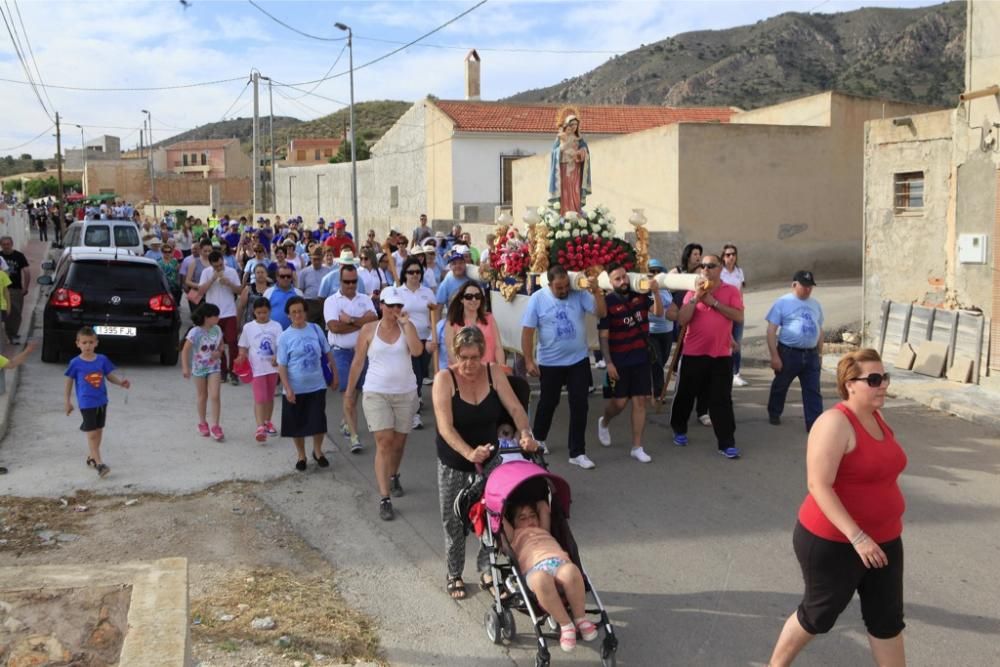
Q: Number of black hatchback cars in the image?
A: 1